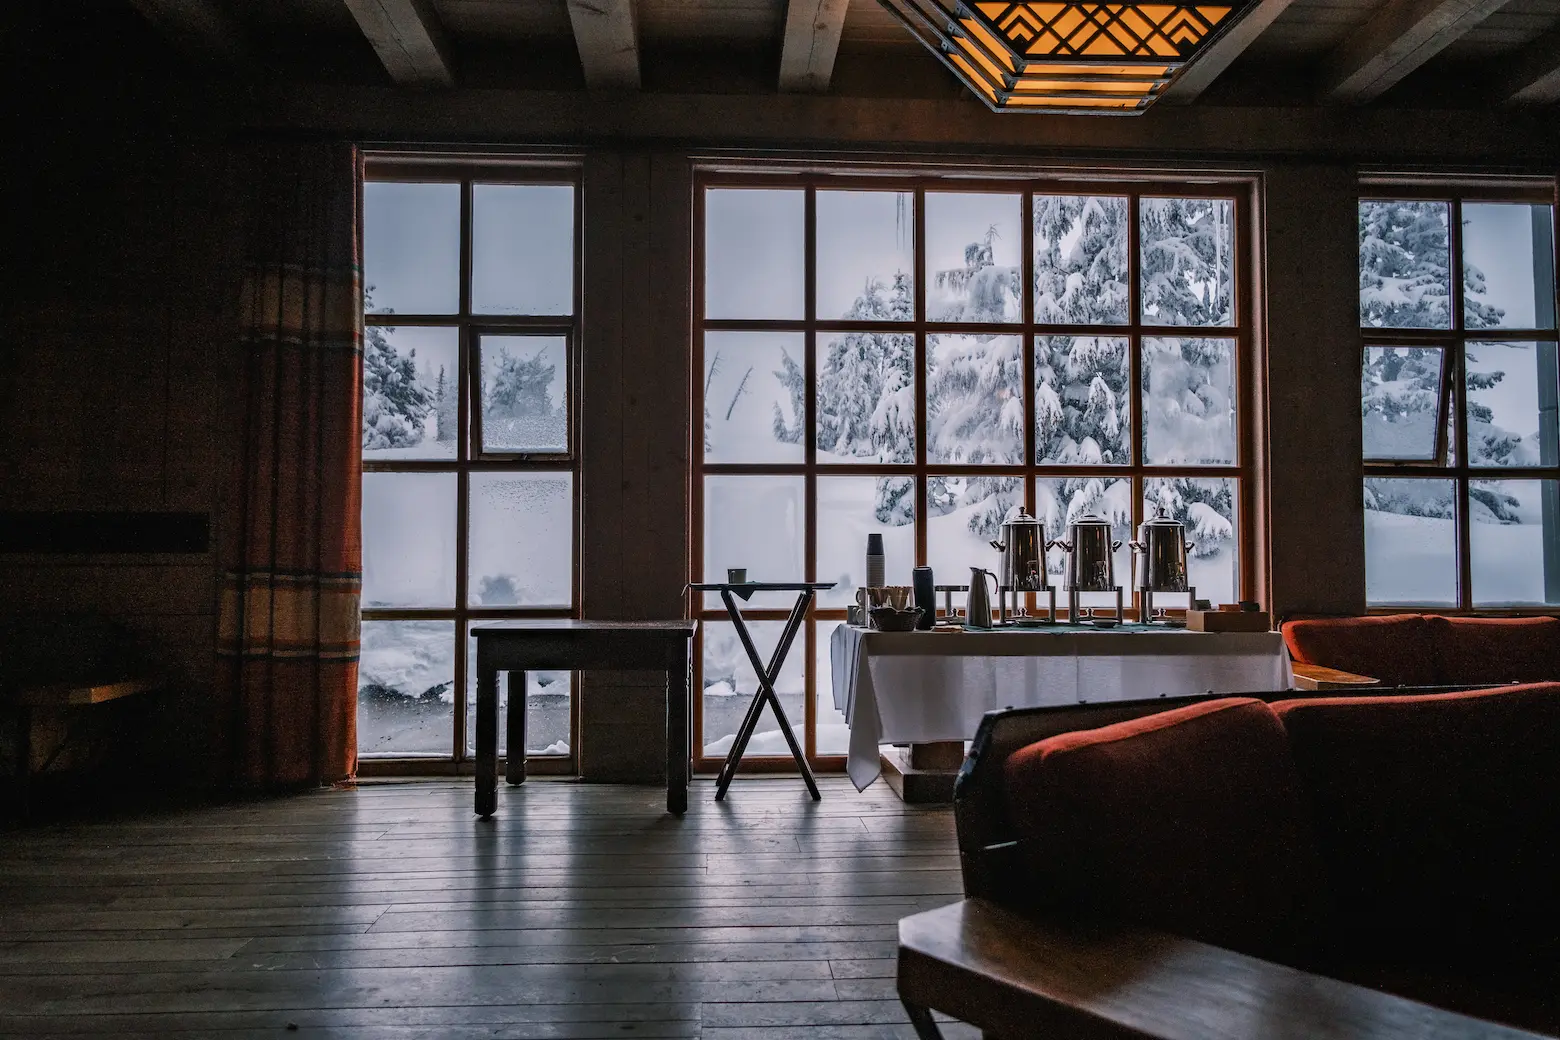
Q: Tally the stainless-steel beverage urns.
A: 3